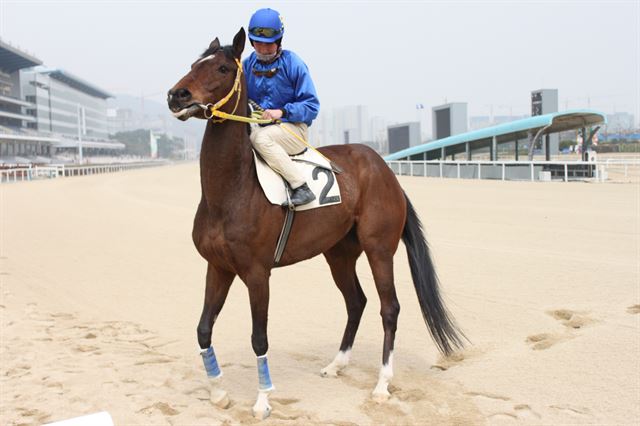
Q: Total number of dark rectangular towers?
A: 3